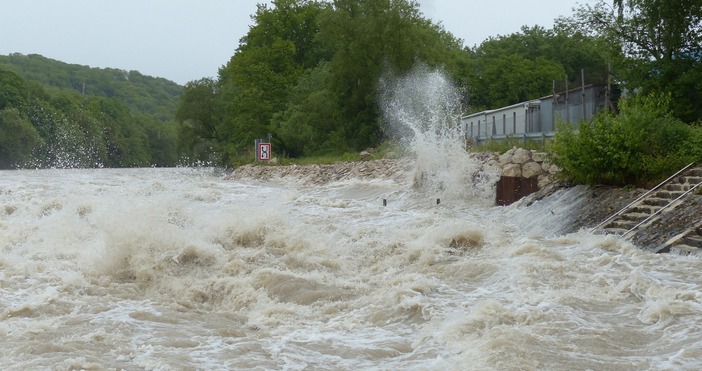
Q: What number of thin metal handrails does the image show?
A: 2